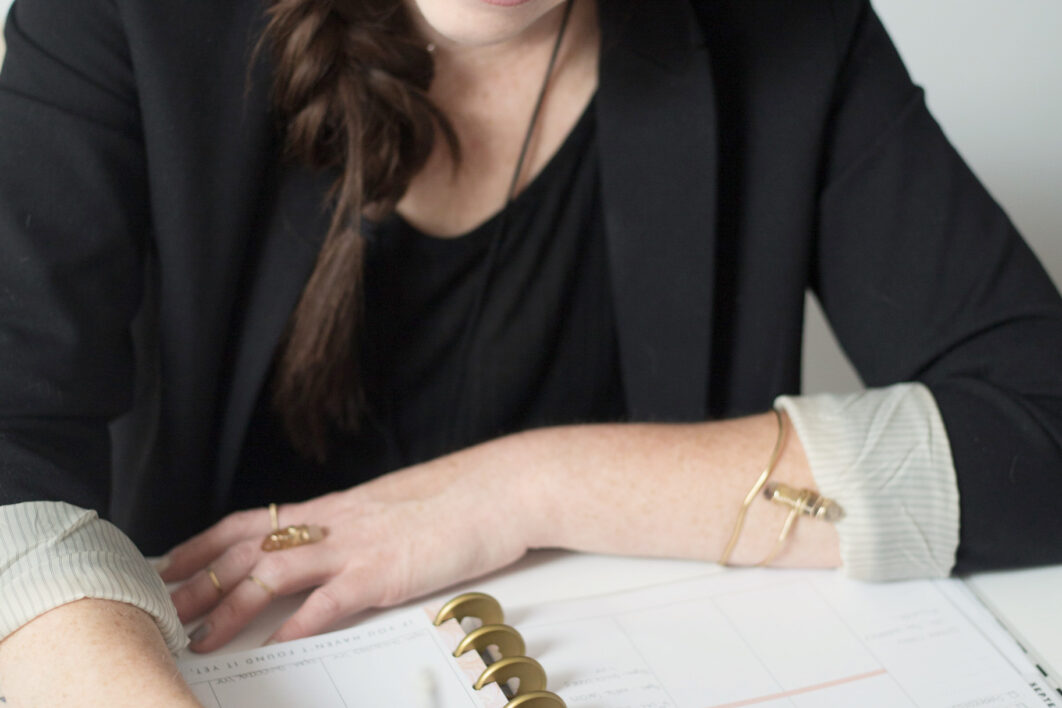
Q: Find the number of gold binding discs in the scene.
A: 4